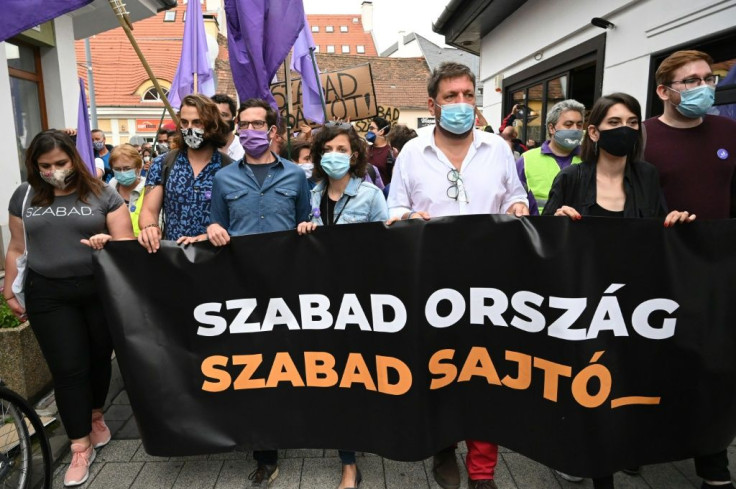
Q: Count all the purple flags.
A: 5